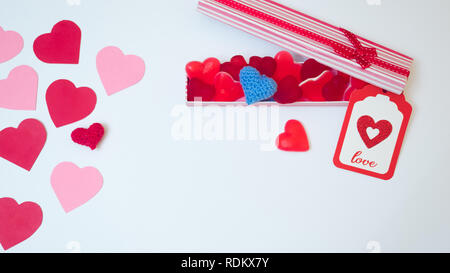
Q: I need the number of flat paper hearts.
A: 8